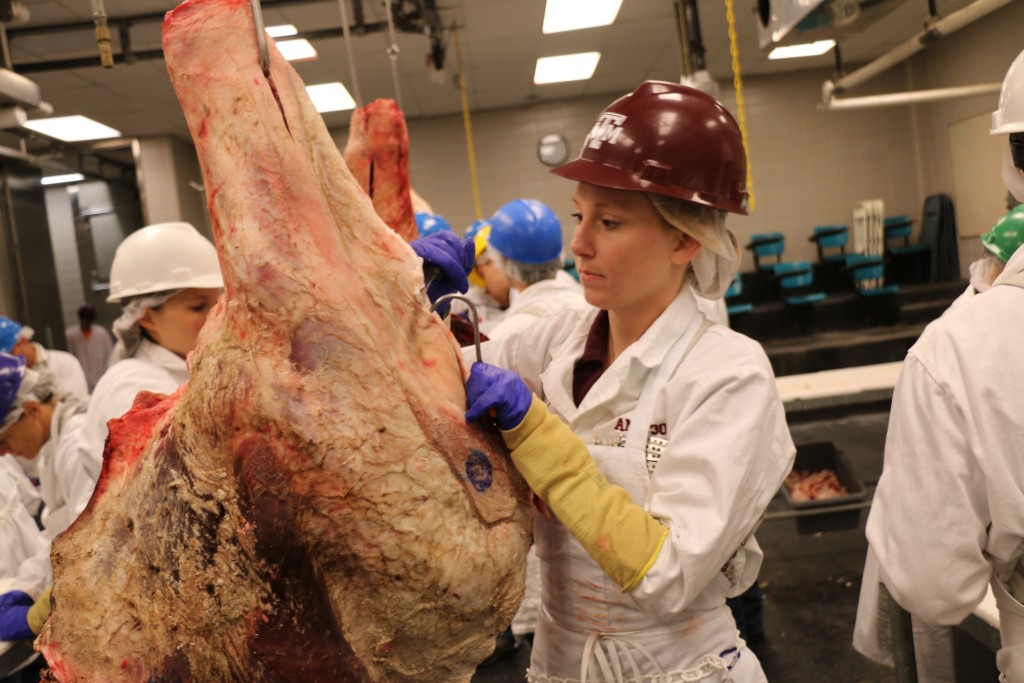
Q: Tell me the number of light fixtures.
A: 8